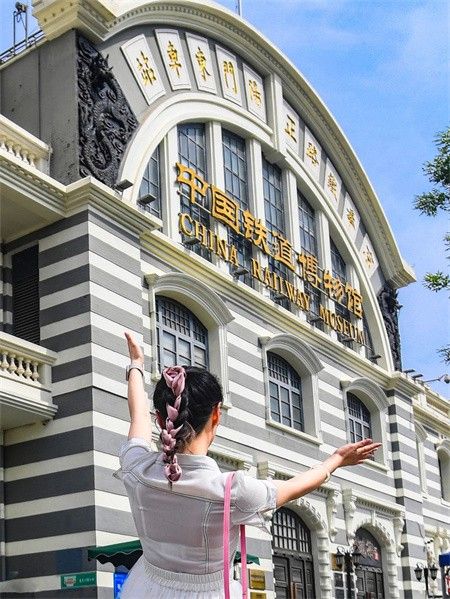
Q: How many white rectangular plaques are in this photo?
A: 10